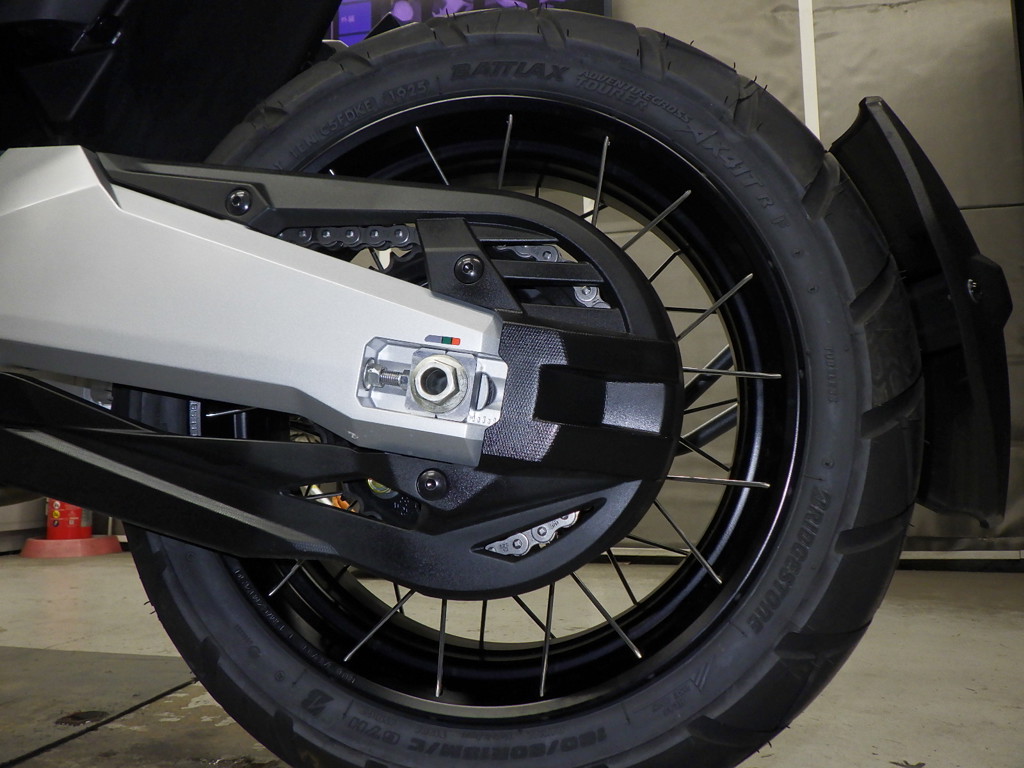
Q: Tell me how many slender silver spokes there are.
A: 15